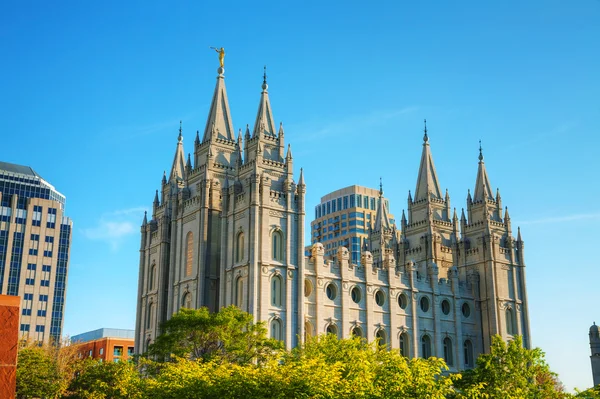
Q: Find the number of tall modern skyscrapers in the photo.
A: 2